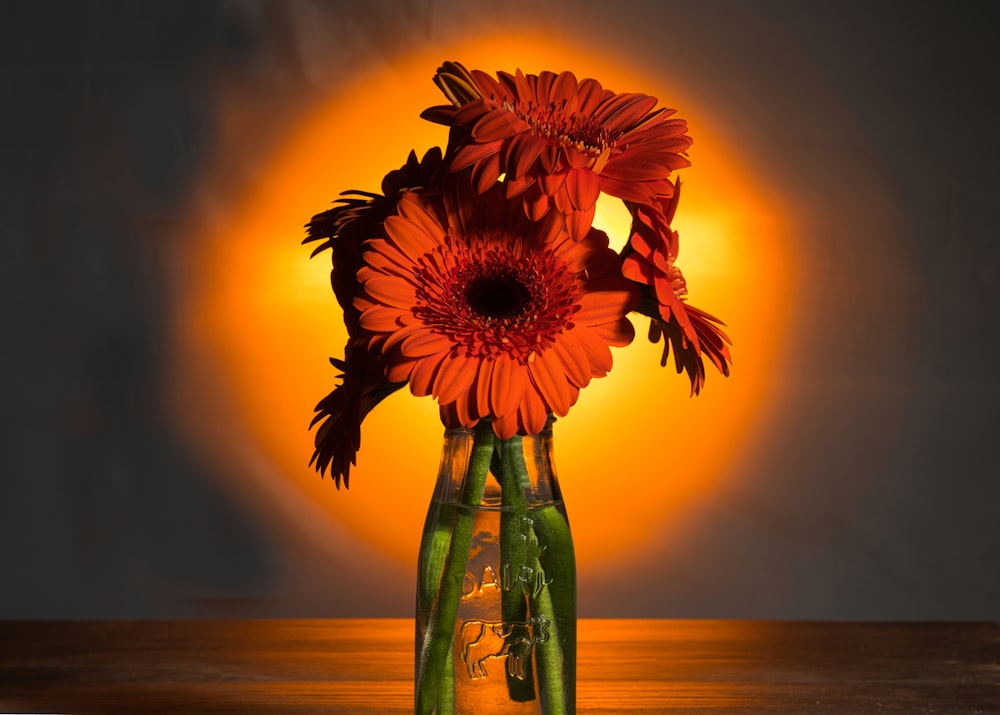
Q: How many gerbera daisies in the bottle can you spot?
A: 5